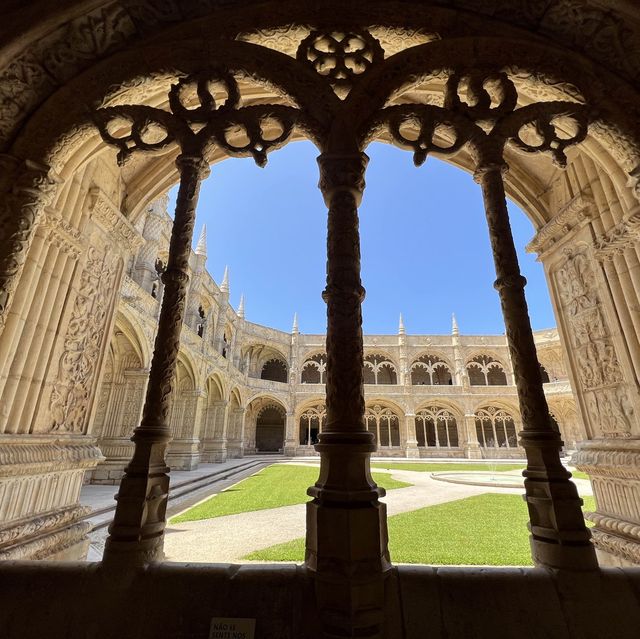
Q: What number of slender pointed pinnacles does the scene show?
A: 6